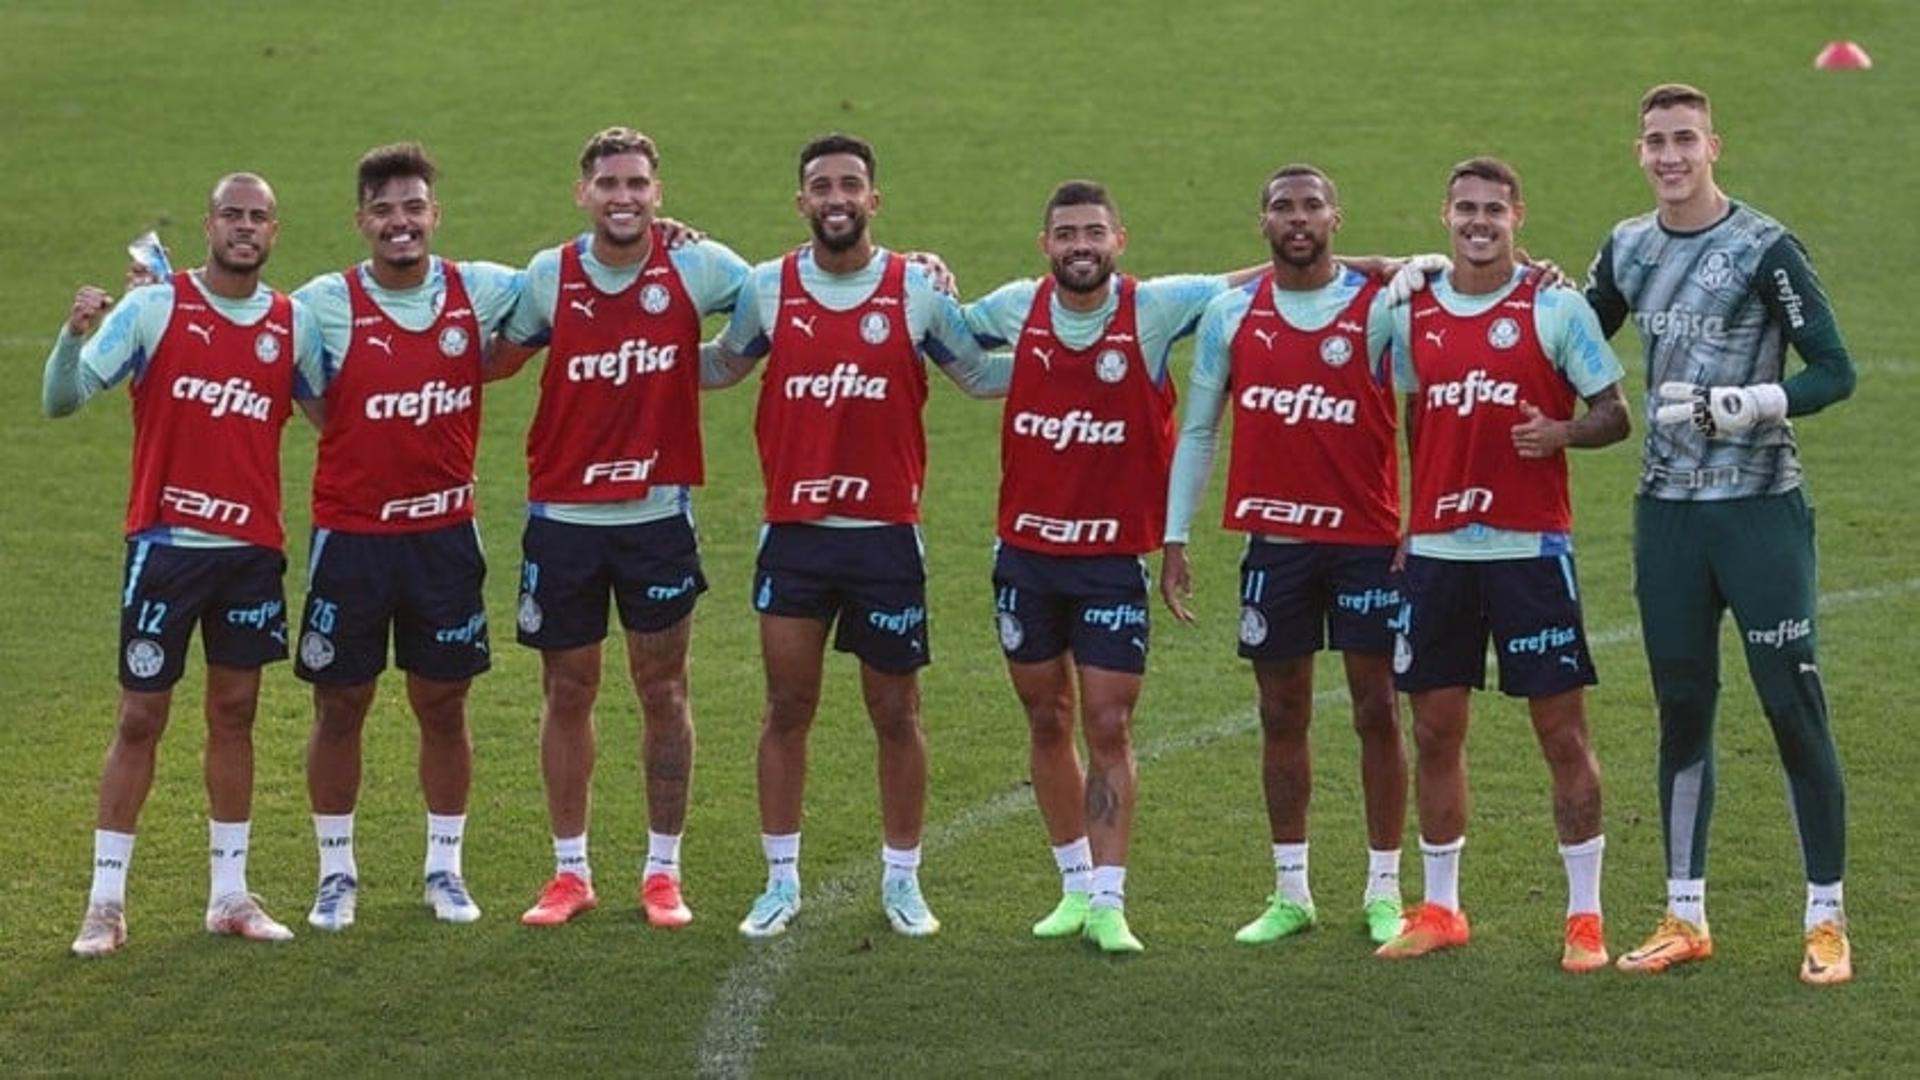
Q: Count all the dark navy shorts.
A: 7